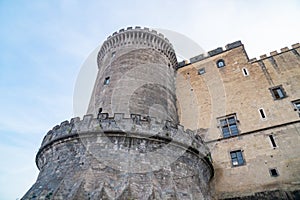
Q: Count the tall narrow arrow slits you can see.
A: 3